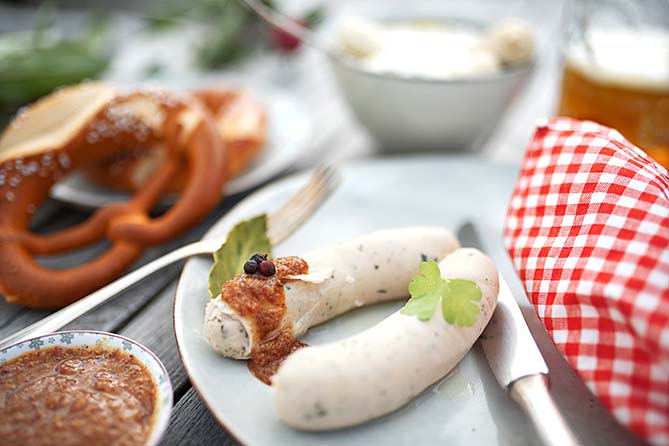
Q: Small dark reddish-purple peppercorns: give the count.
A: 3